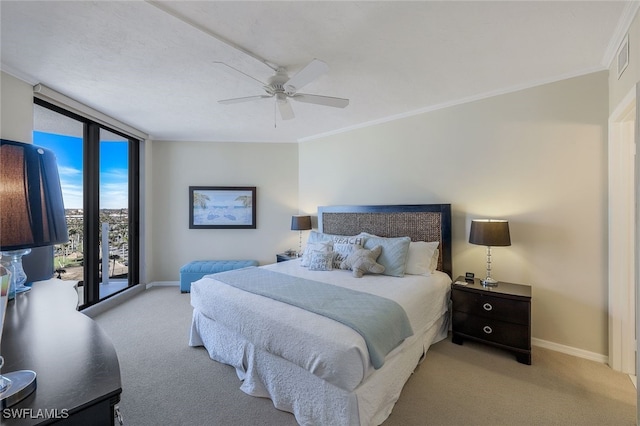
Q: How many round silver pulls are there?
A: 2